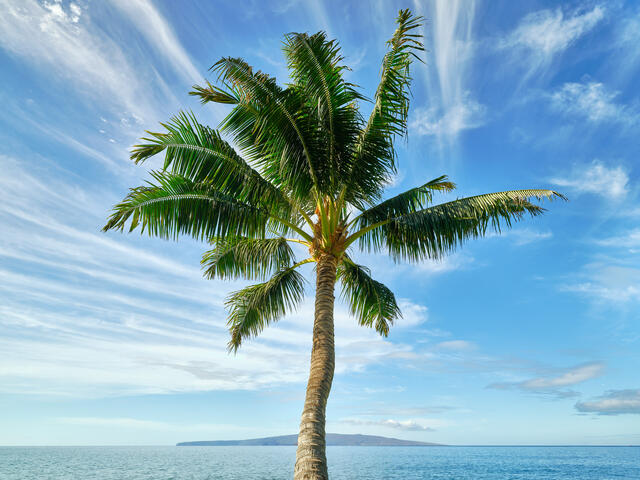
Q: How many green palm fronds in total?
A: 11